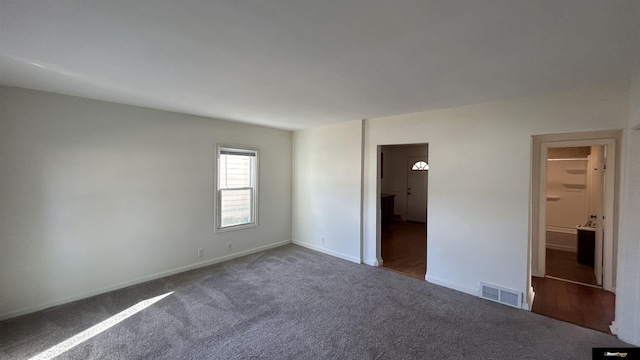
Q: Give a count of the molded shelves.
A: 3